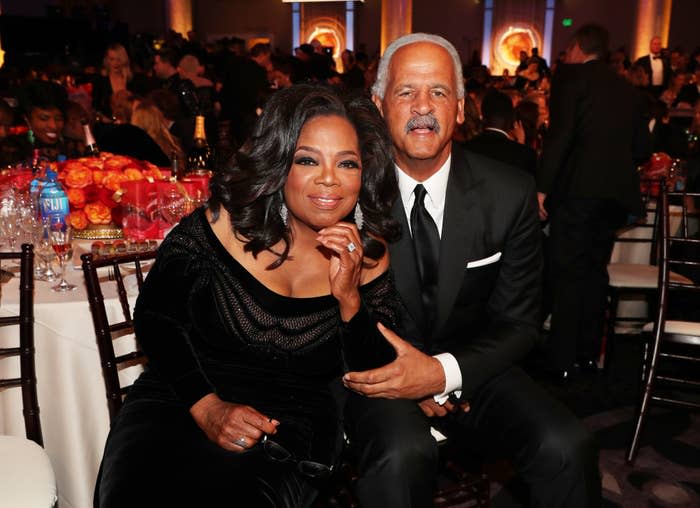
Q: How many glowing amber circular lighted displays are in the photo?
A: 2